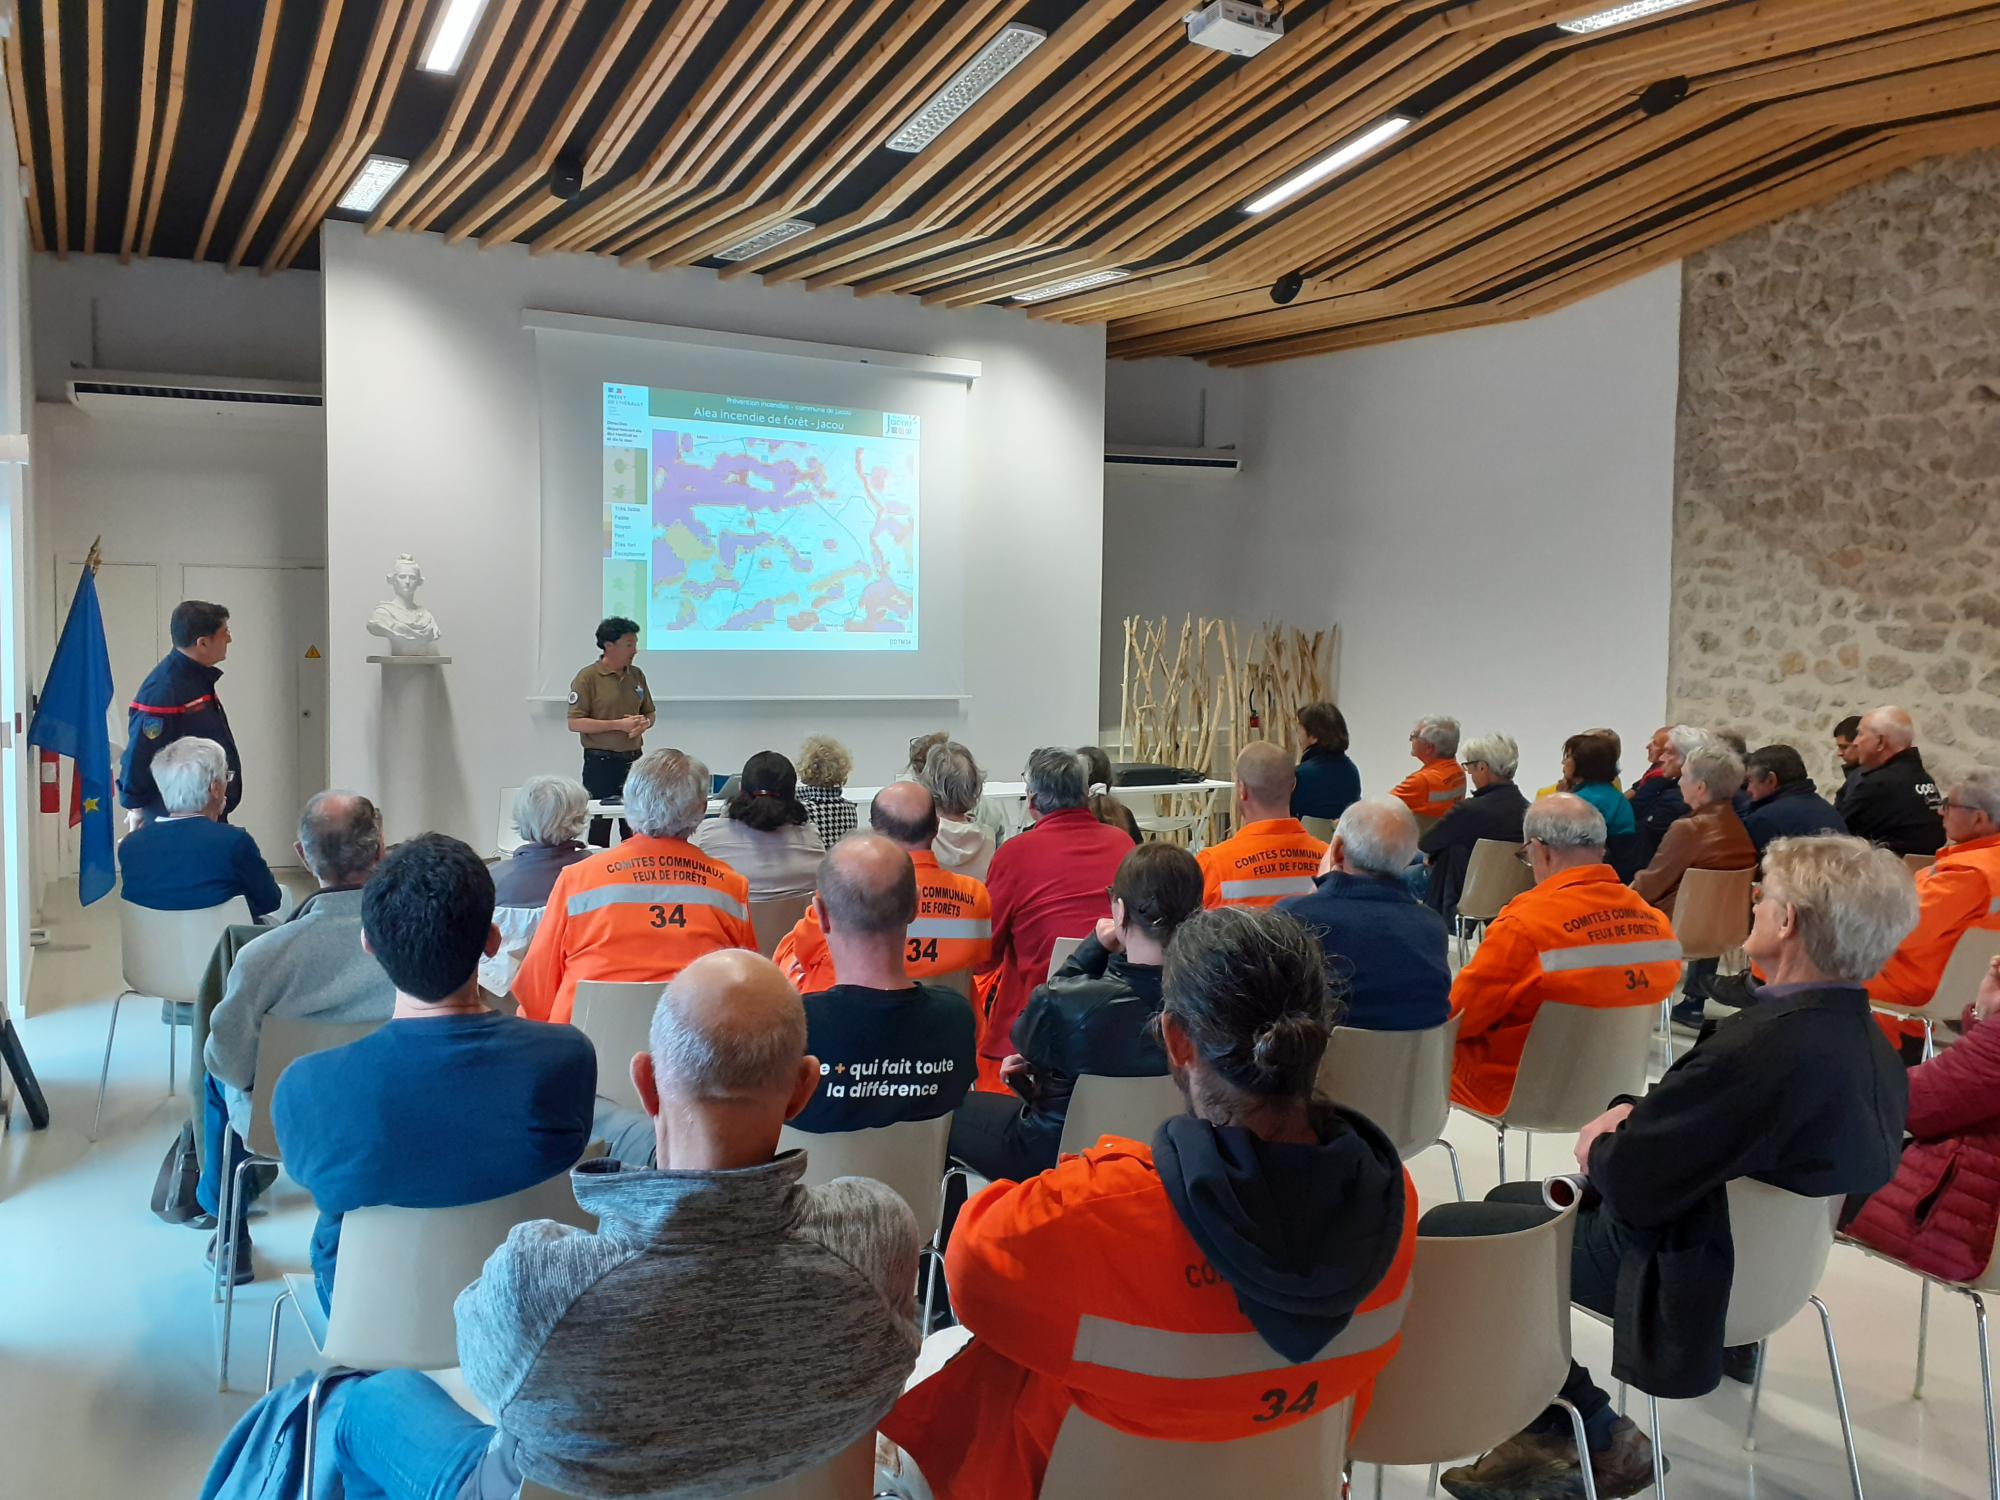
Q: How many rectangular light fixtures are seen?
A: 7